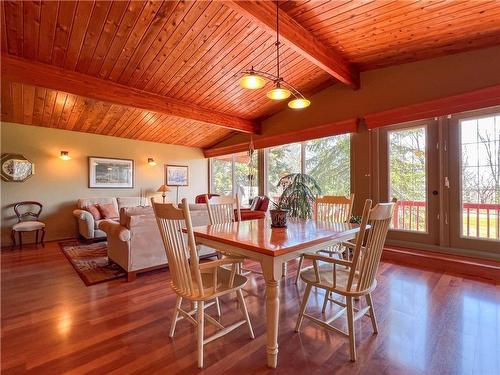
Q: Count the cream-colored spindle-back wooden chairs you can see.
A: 4